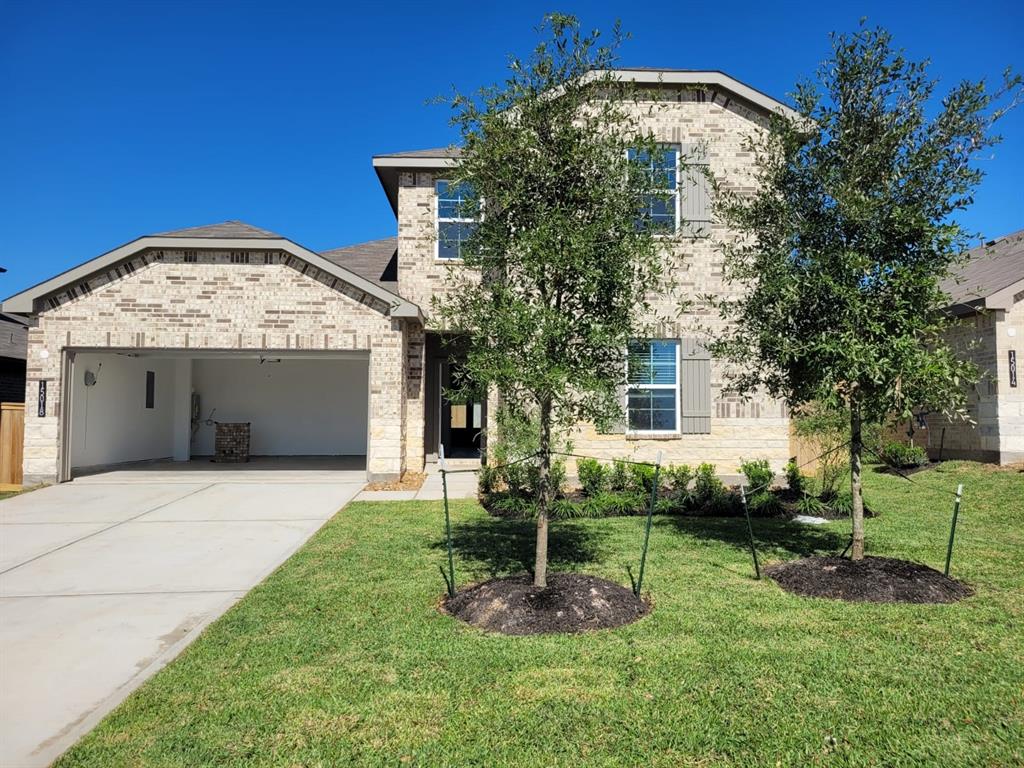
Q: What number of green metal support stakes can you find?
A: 4